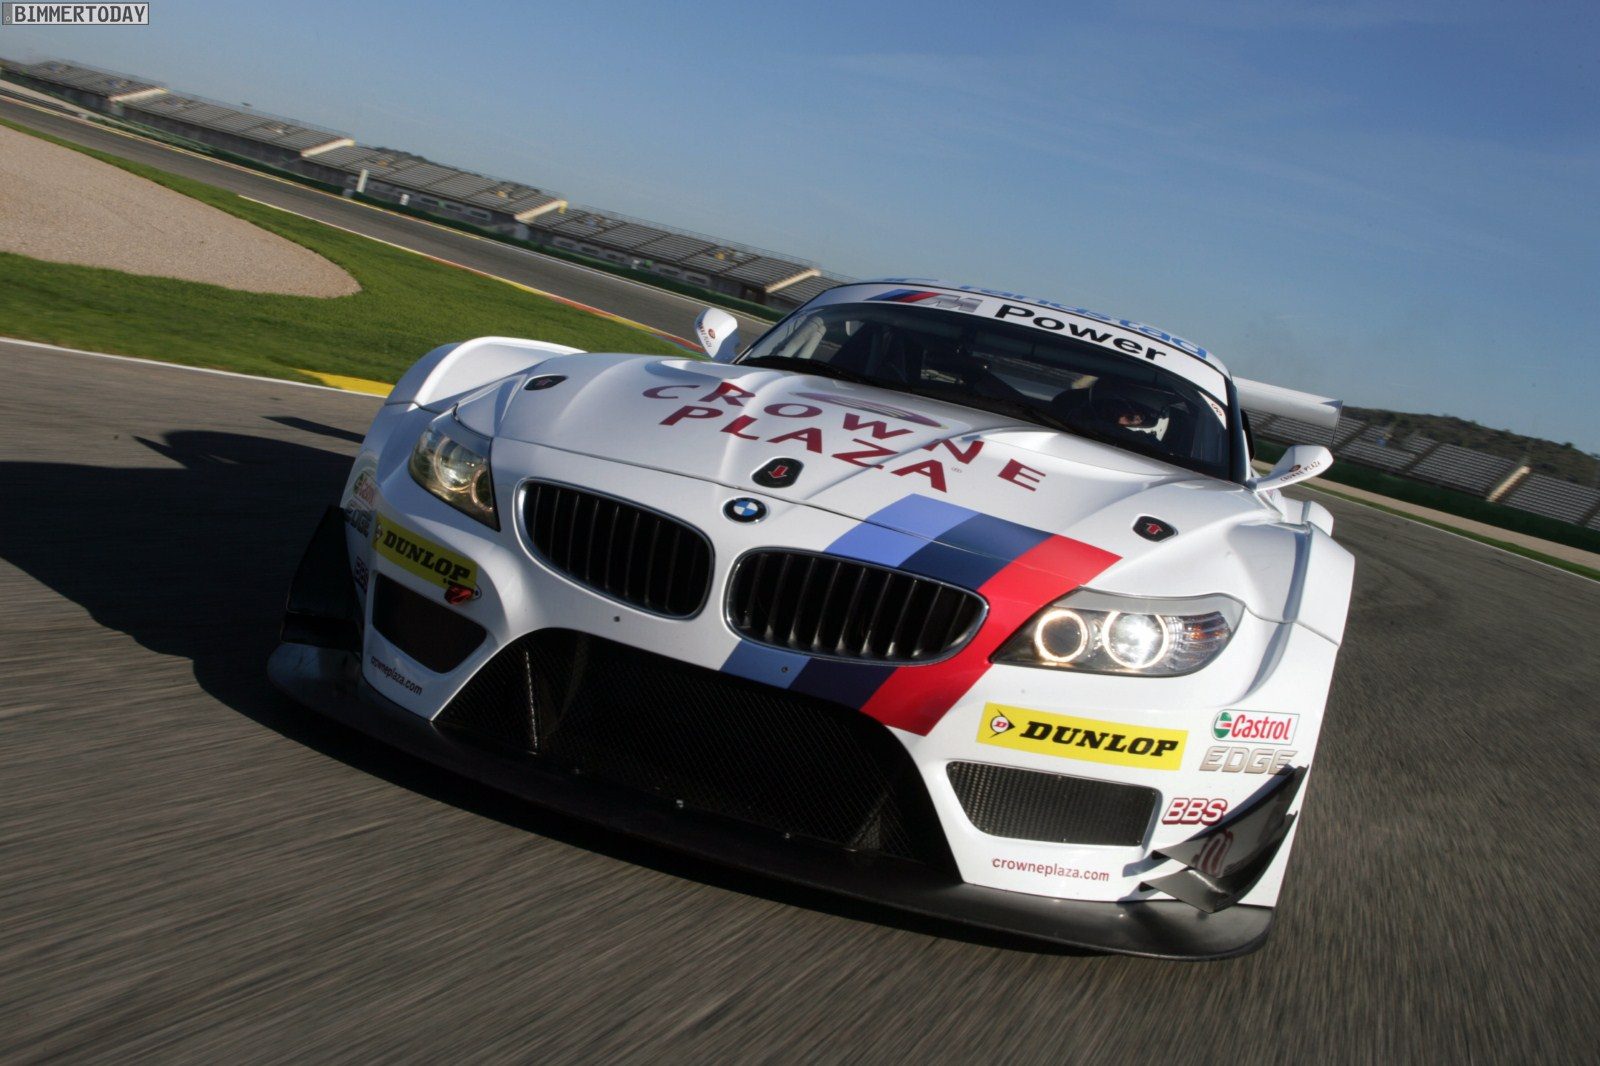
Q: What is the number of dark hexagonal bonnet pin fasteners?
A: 3